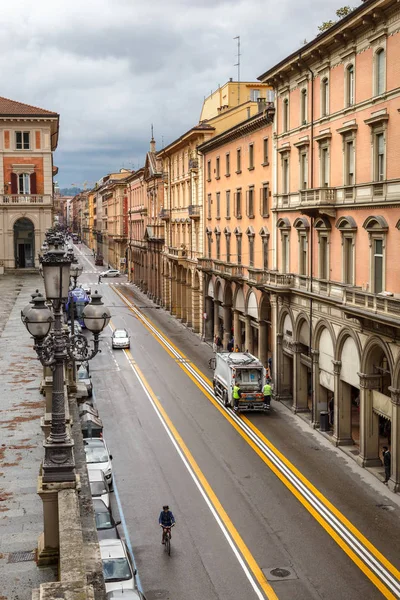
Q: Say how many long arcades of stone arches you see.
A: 1